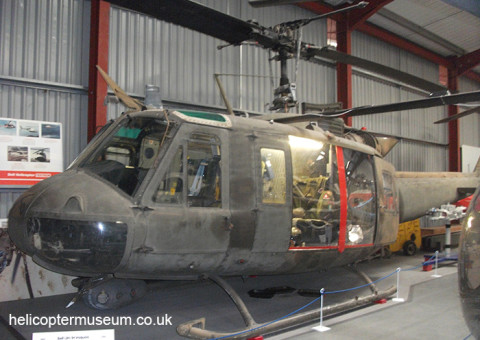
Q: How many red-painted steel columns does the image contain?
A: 3